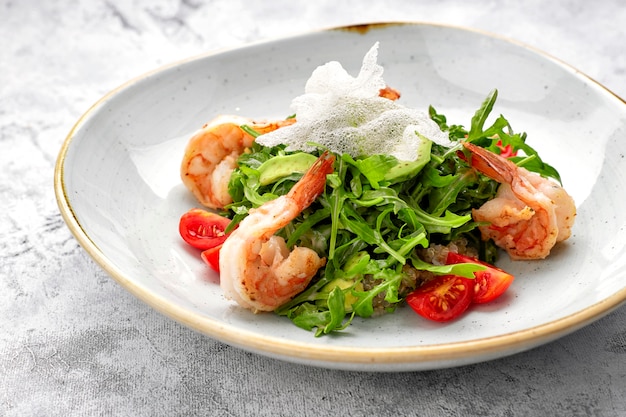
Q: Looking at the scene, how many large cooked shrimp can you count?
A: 3